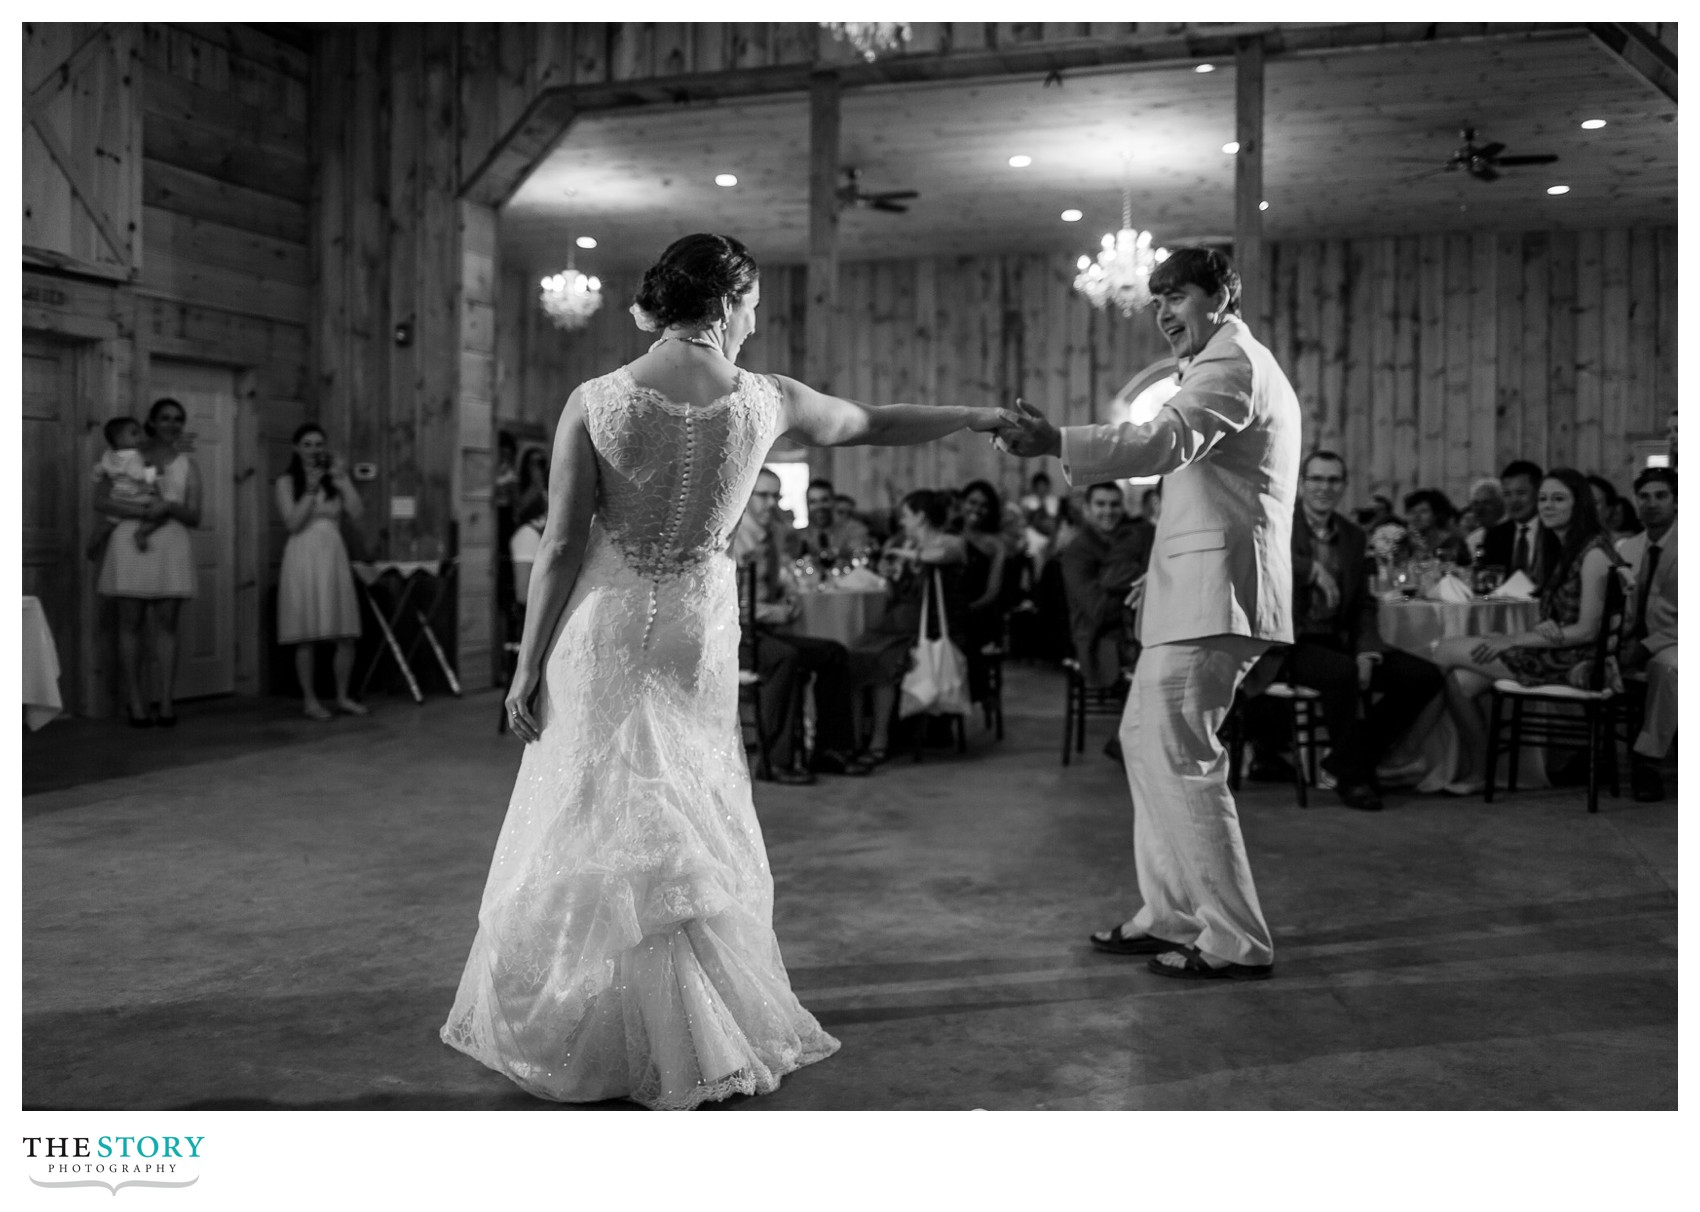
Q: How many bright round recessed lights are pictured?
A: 9